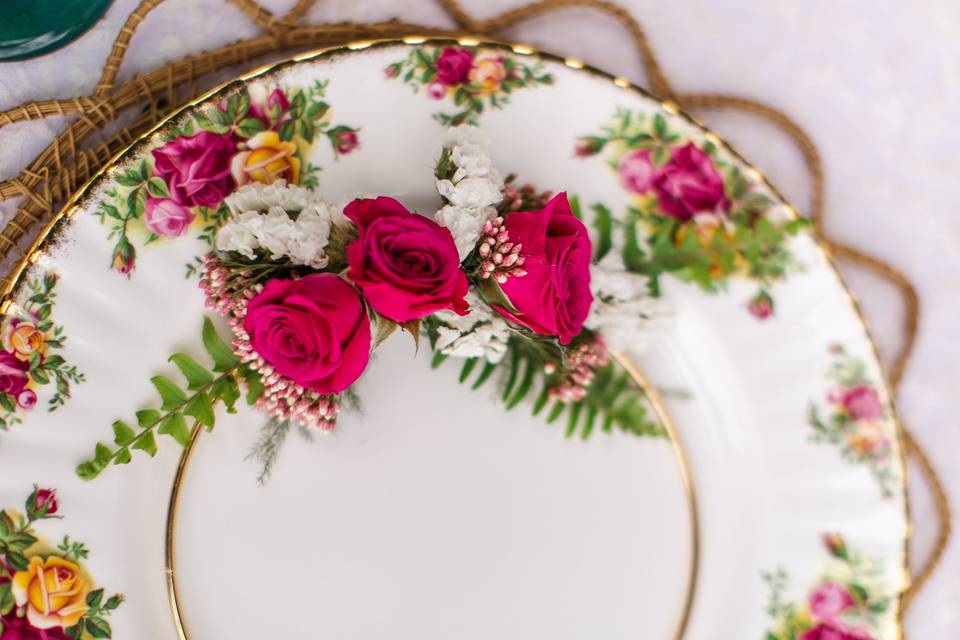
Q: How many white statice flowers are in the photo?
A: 4